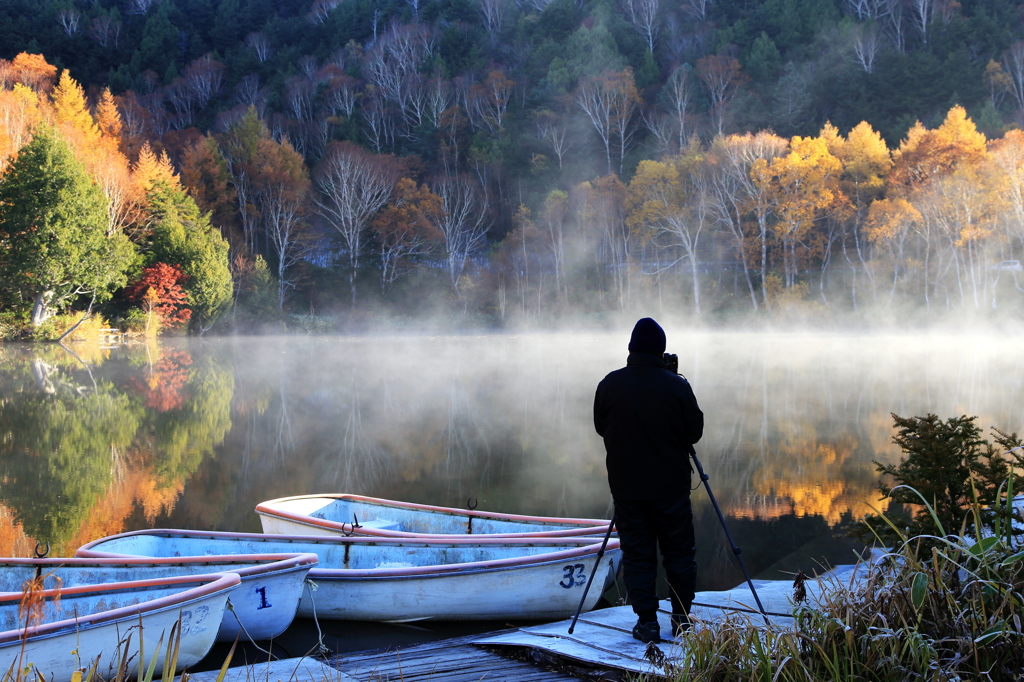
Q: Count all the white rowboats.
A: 4